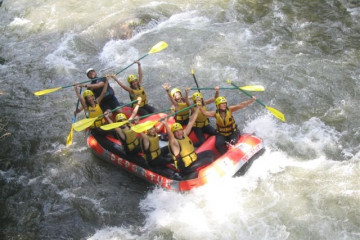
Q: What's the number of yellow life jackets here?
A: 8